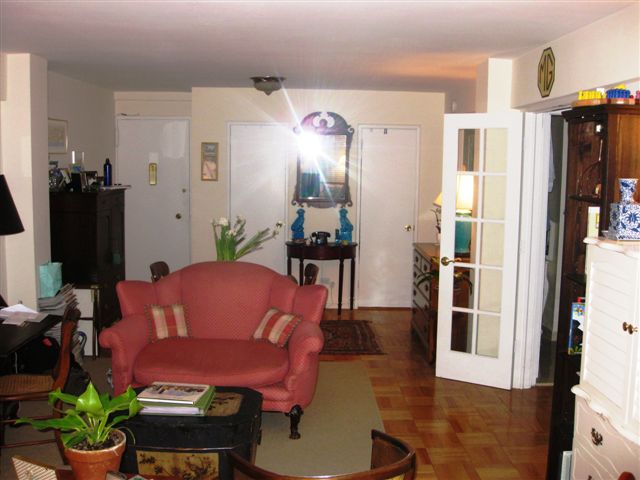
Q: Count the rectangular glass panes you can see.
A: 10